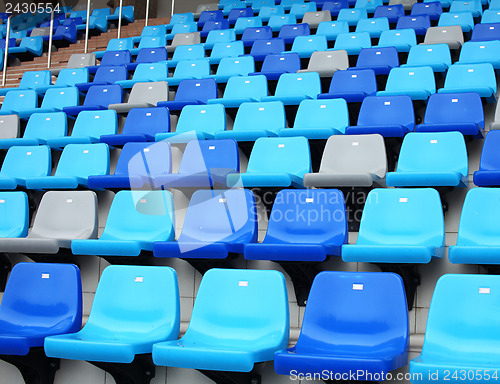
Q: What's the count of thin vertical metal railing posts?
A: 6